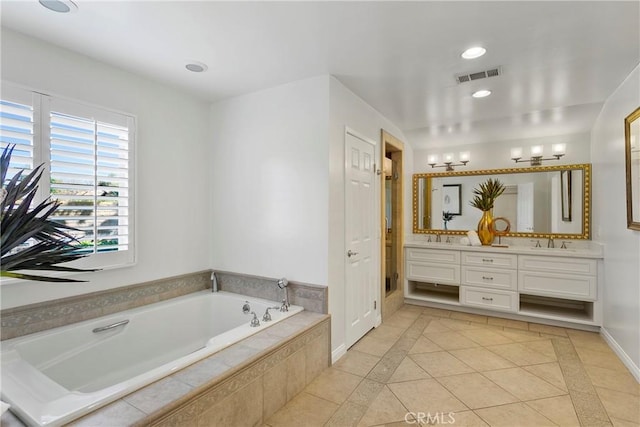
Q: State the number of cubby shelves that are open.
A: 2